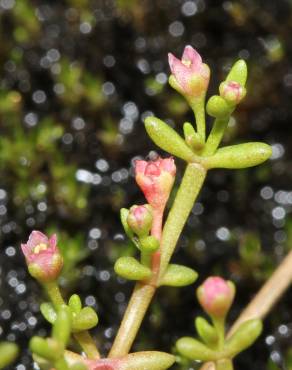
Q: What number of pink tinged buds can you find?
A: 6